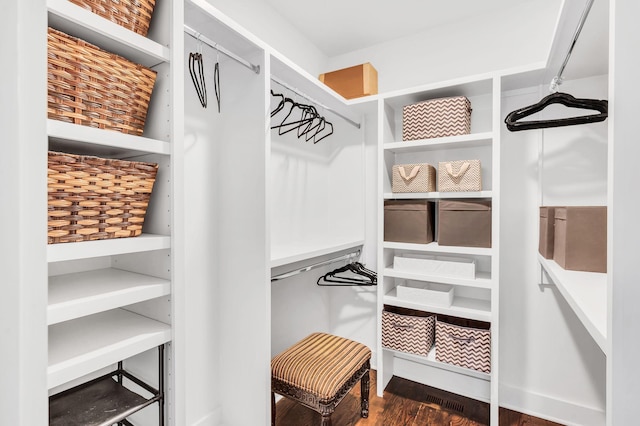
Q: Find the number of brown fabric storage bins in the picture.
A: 4